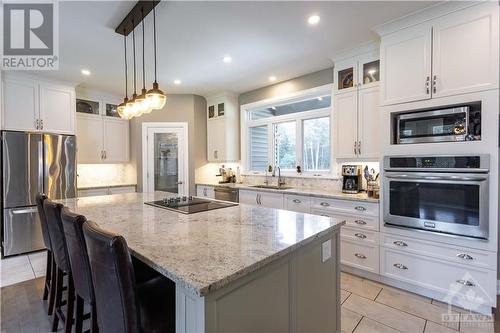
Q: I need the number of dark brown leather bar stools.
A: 4